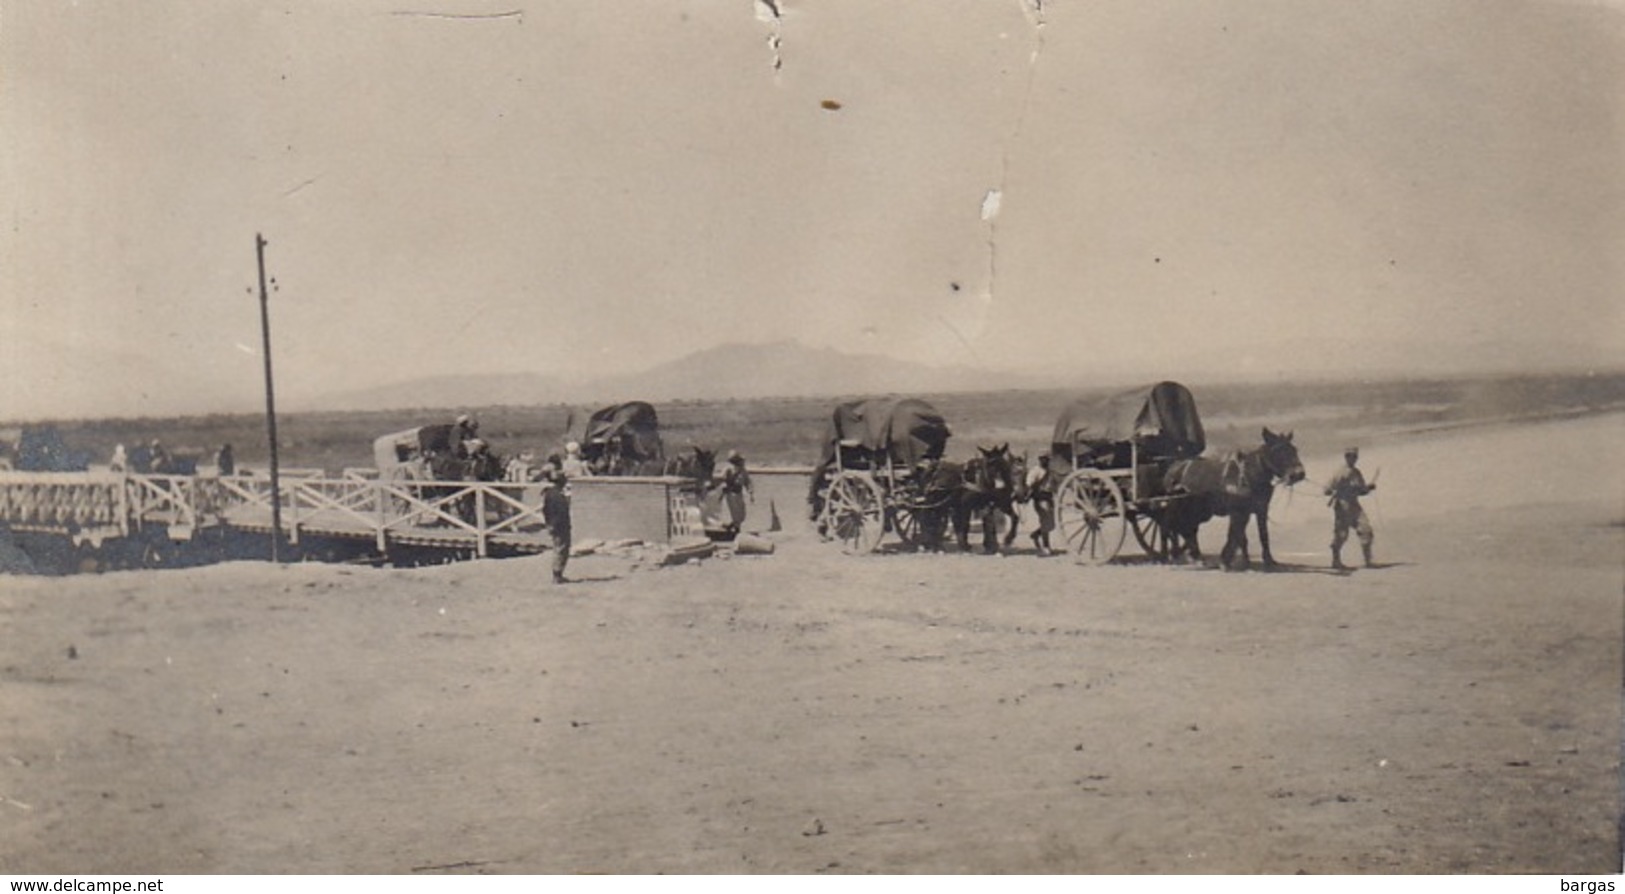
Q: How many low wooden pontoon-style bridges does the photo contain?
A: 1